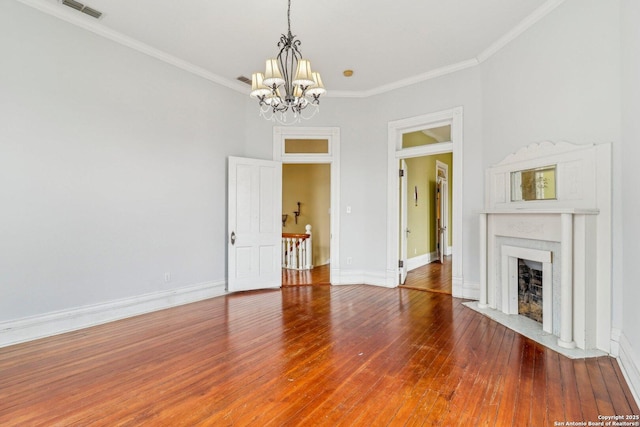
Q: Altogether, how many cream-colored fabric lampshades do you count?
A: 6